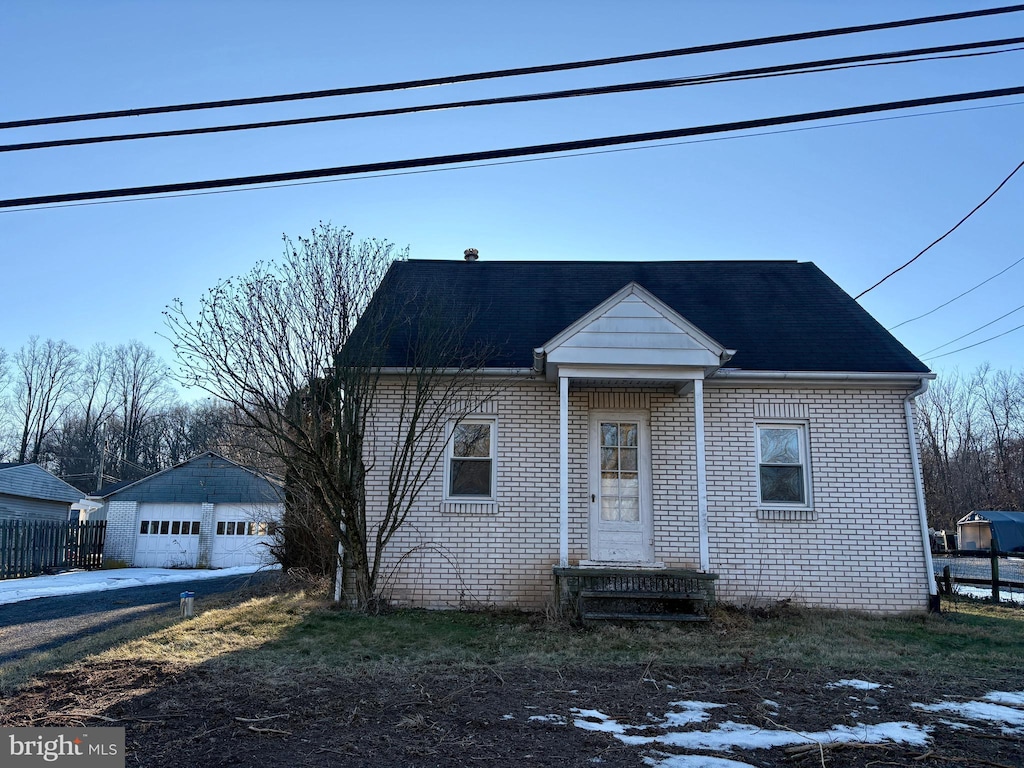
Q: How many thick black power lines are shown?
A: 3